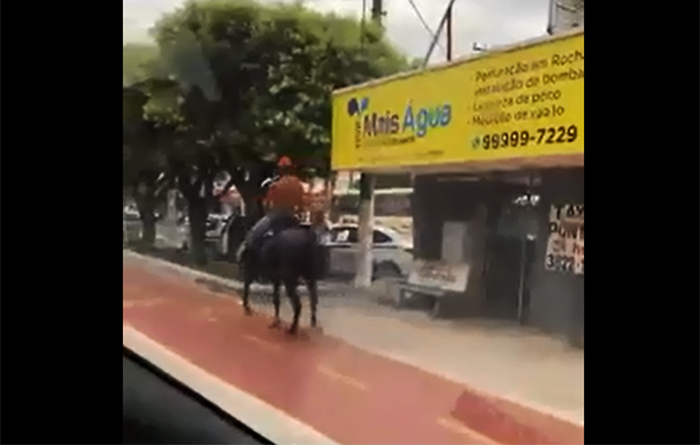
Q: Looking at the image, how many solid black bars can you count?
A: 2